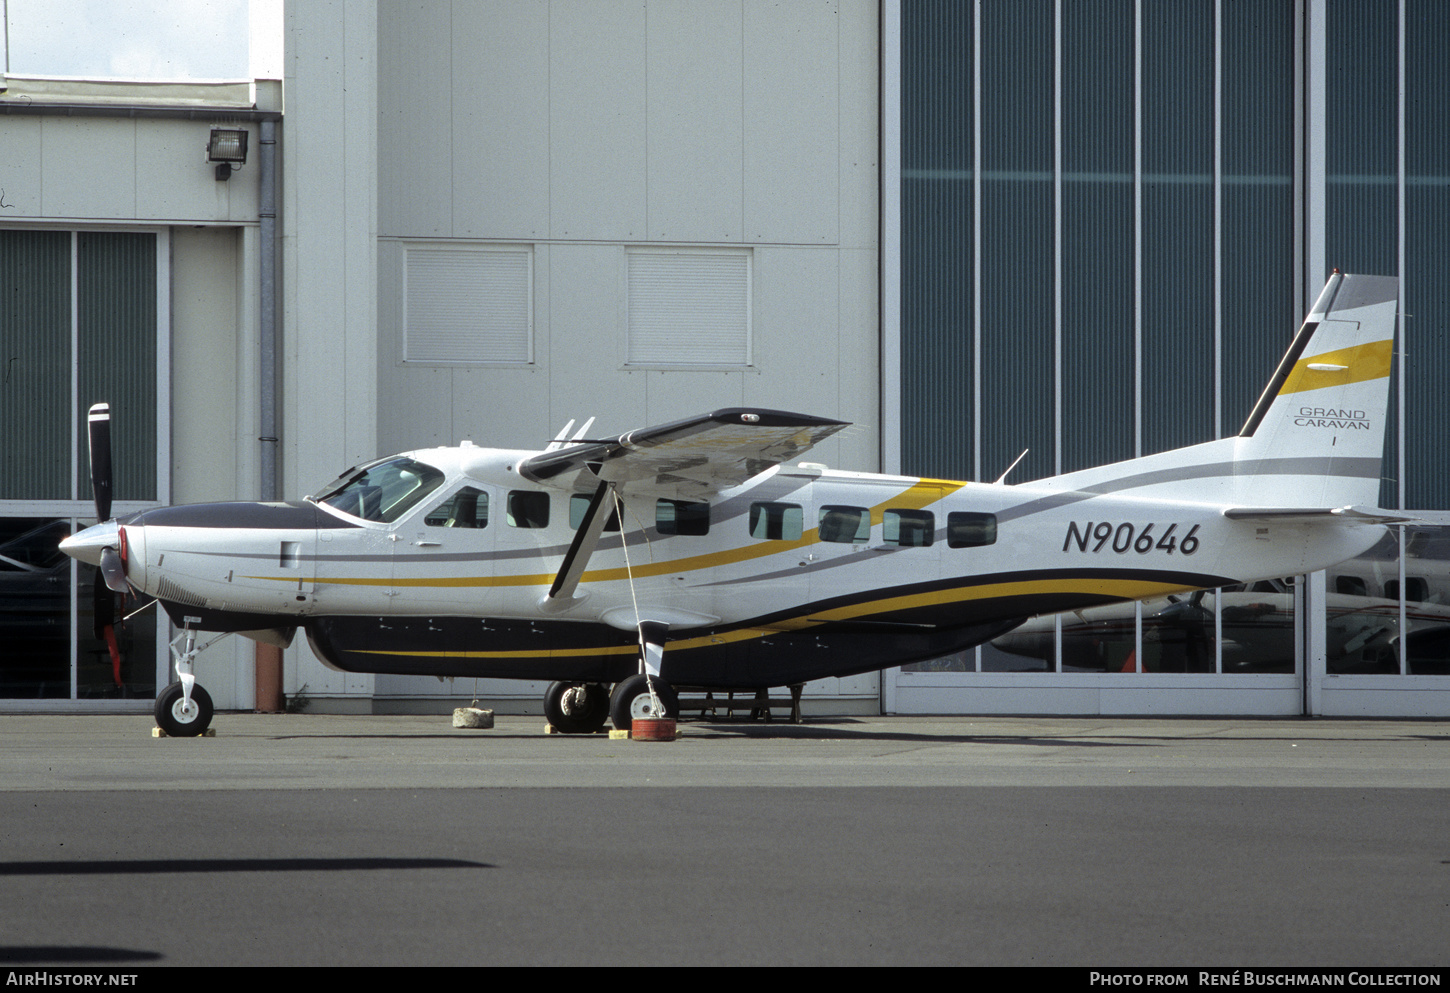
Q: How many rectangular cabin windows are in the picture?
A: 7